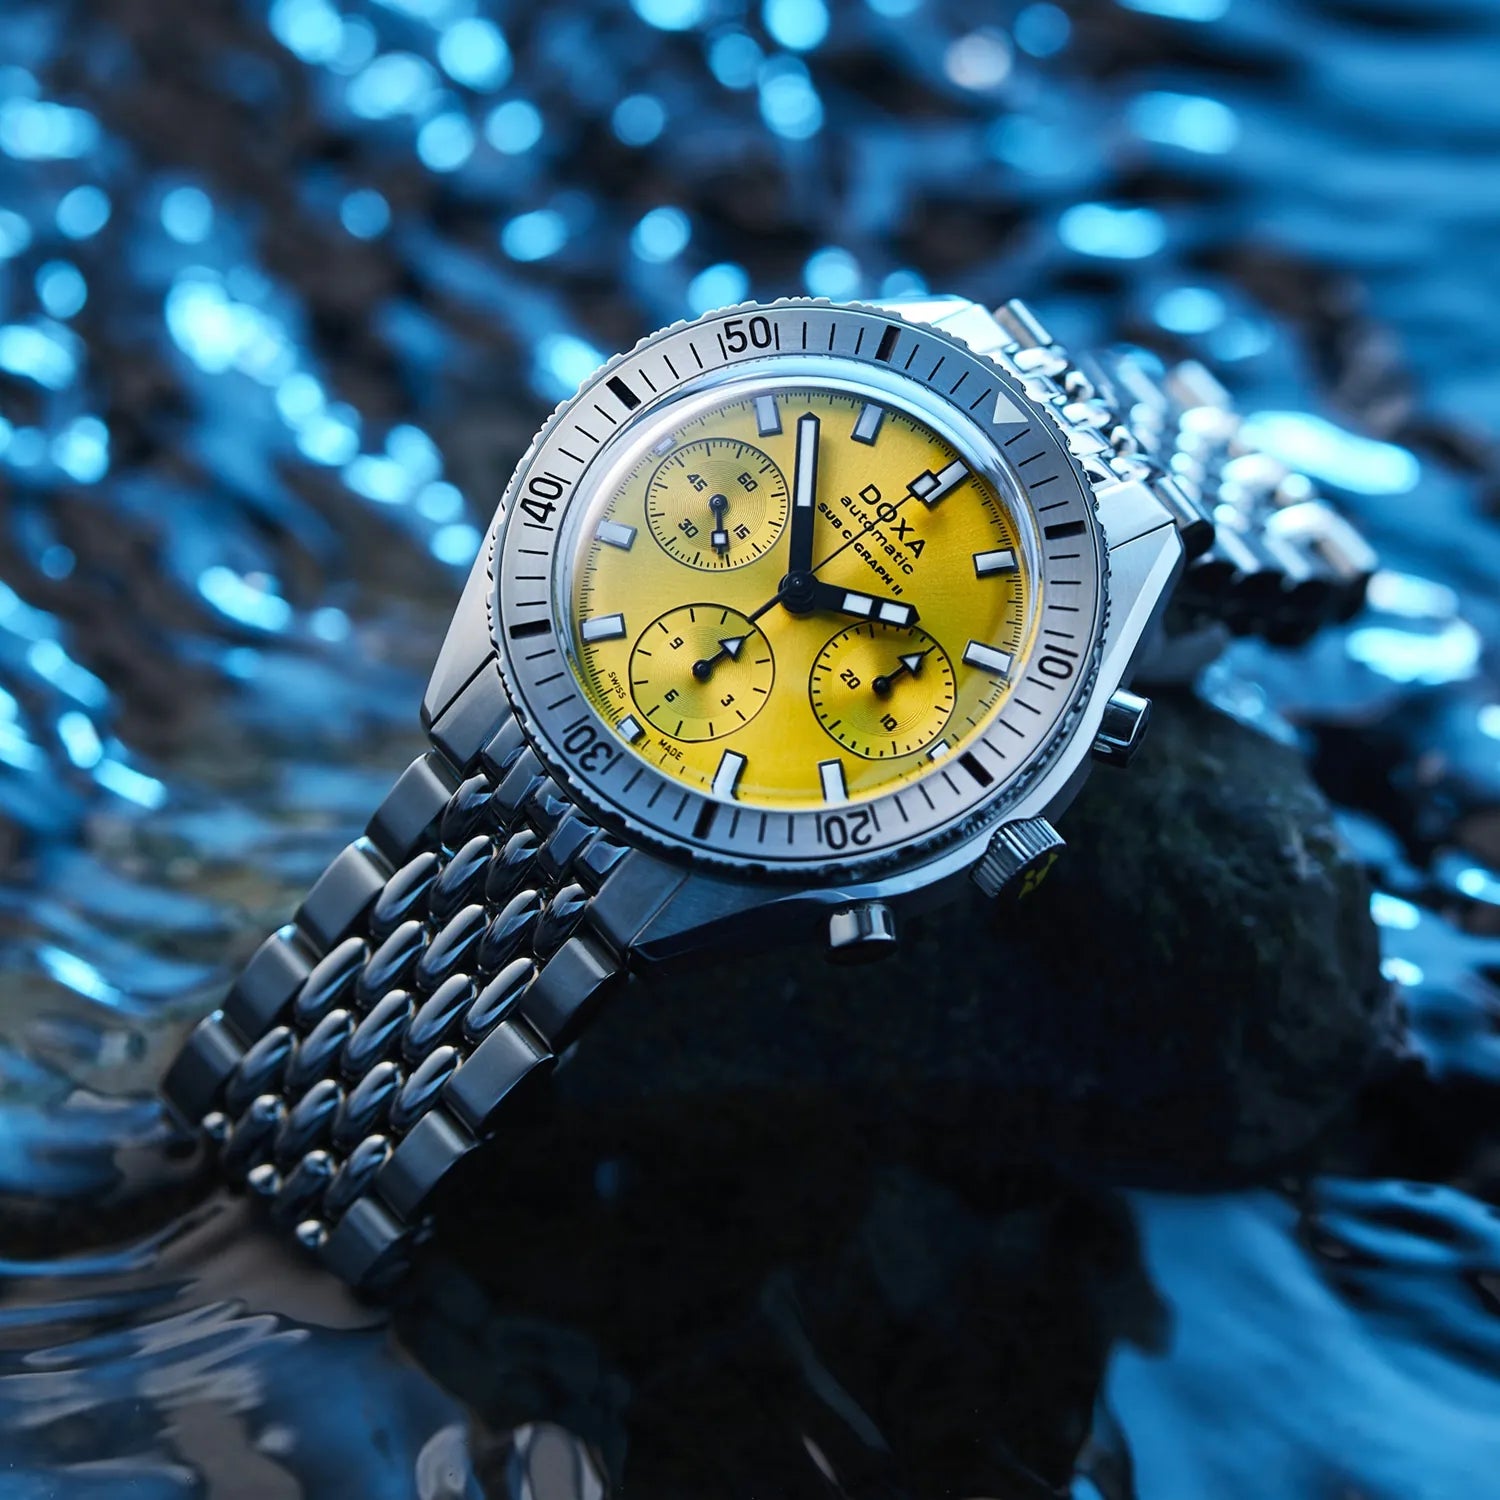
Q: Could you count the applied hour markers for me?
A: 12